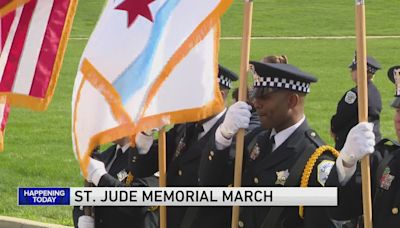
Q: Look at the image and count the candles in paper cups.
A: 0